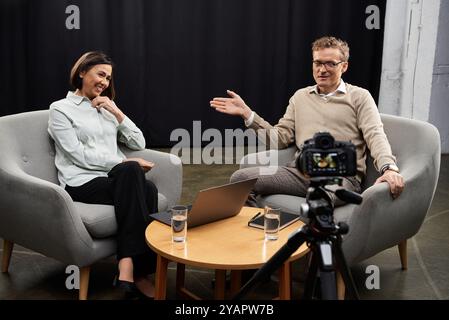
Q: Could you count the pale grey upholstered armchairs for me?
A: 2